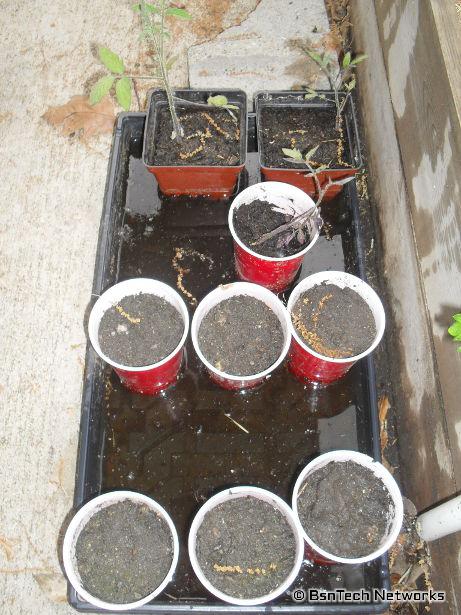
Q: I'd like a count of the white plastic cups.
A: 7